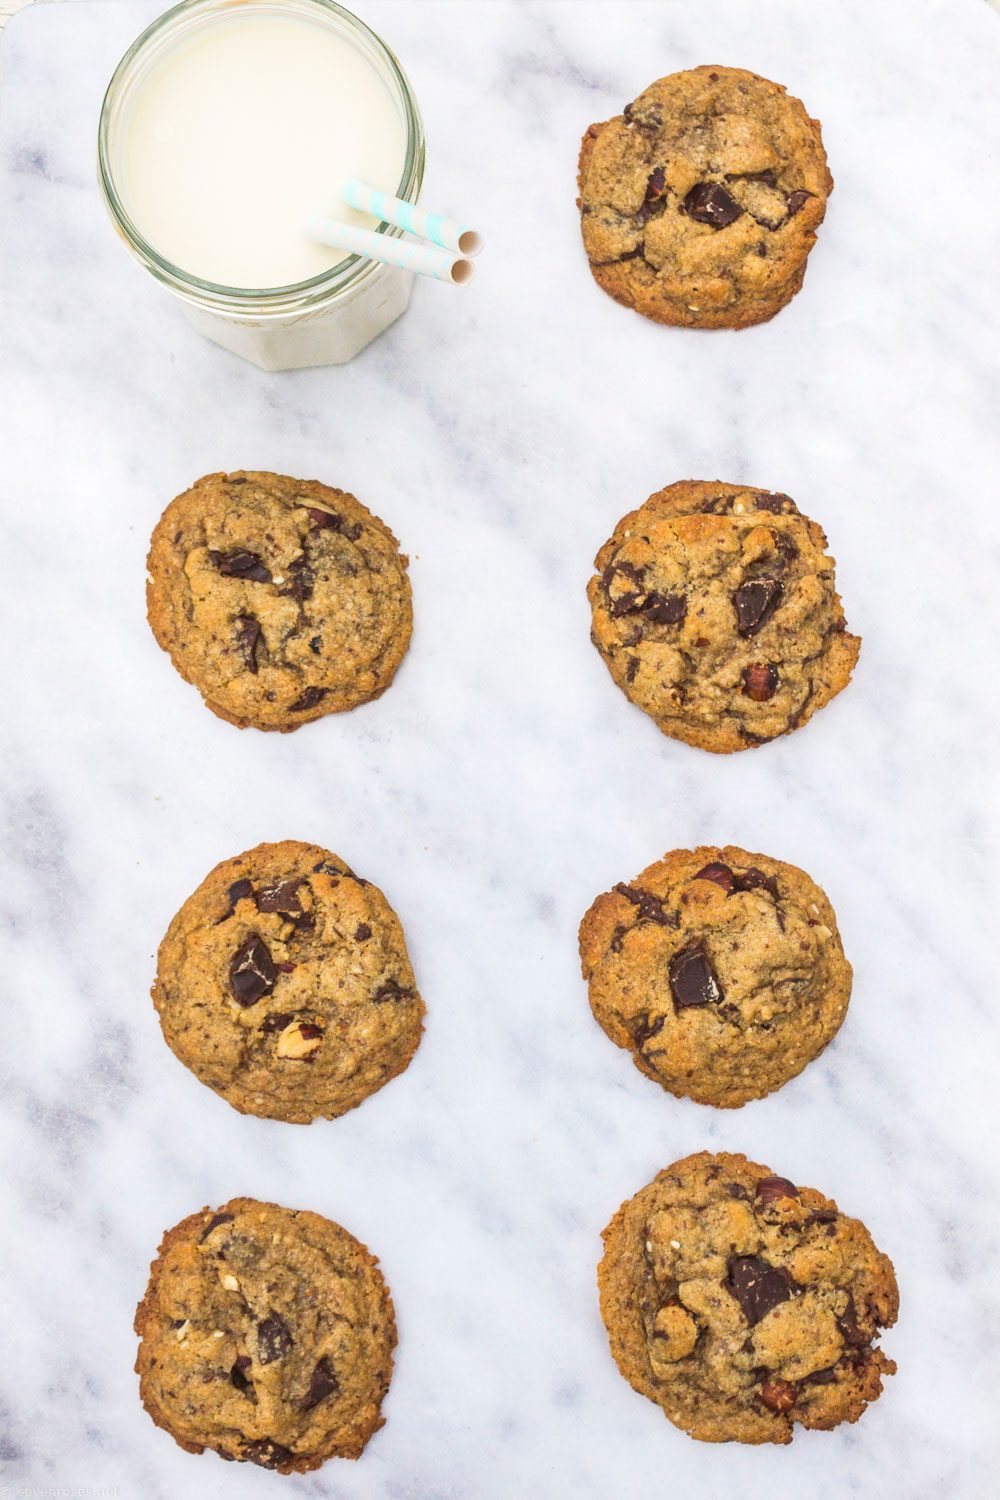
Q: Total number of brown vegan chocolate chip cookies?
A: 7